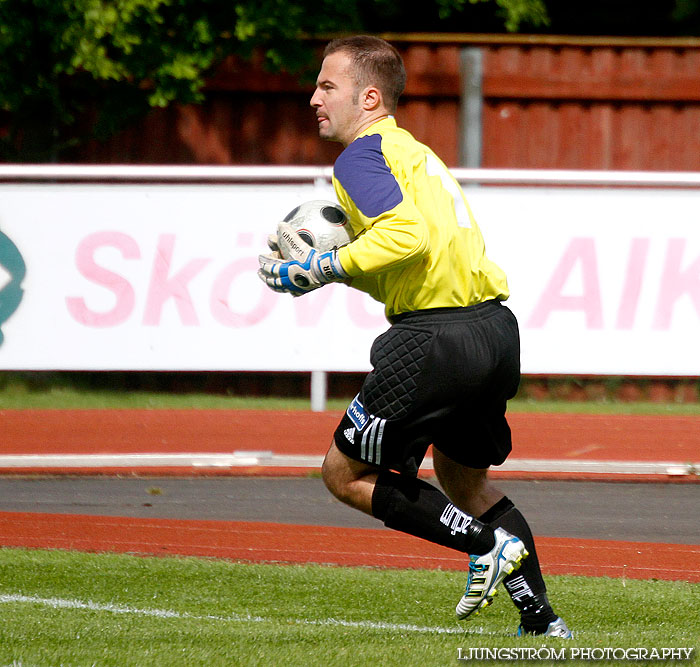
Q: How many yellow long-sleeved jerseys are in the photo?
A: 1